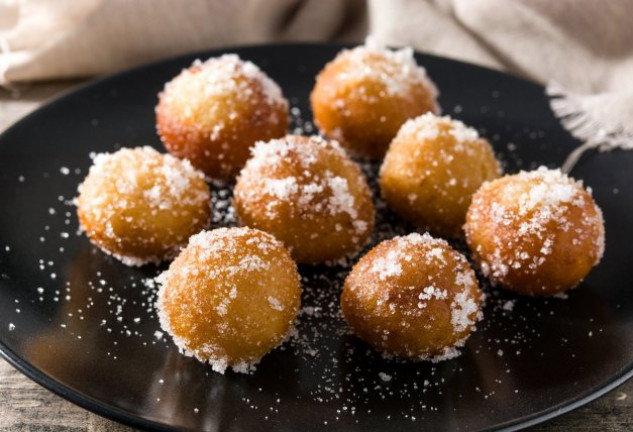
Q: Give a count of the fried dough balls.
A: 8